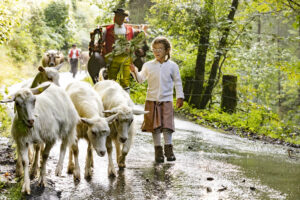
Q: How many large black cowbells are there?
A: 2